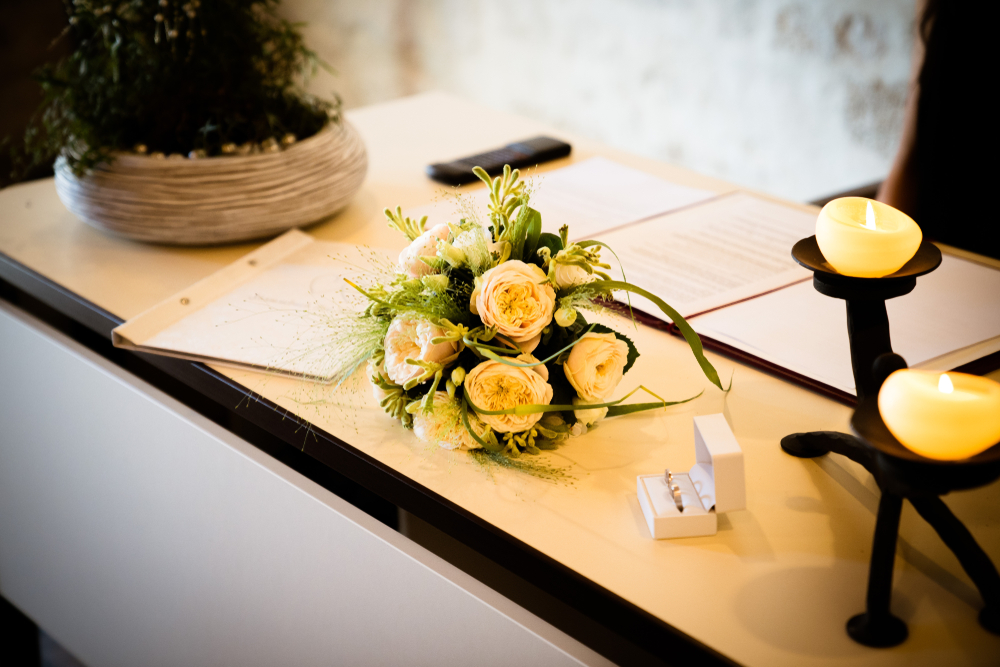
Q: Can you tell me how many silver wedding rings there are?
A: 2